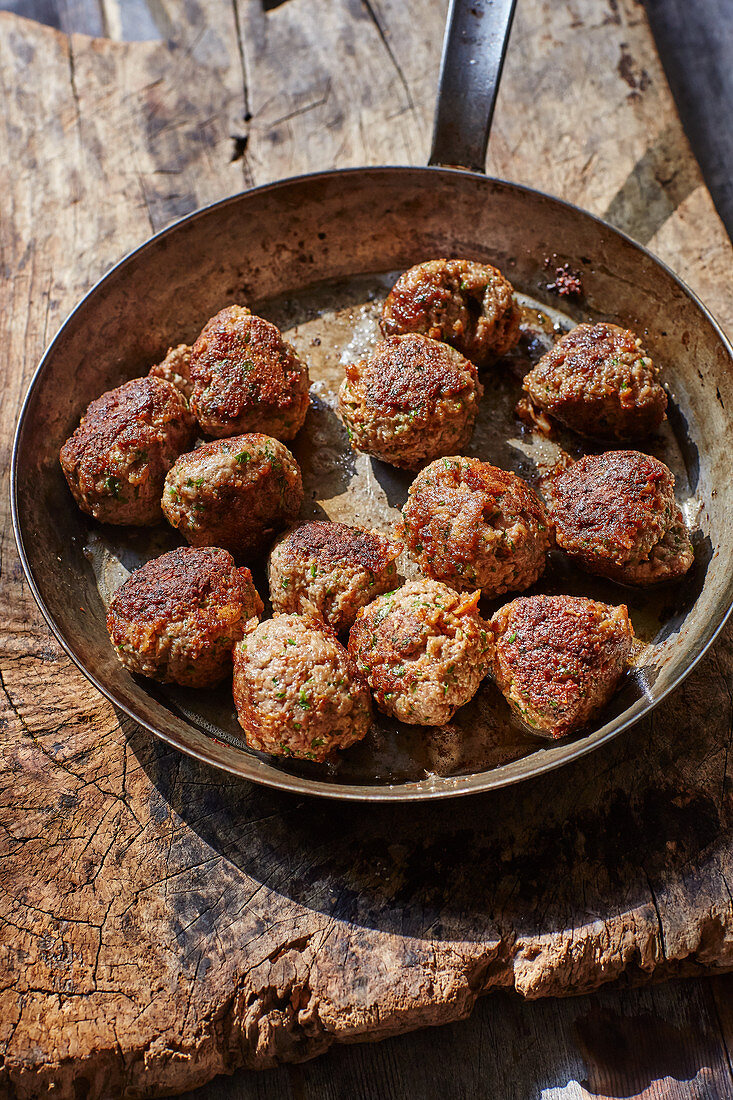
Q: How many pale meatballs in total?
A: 2